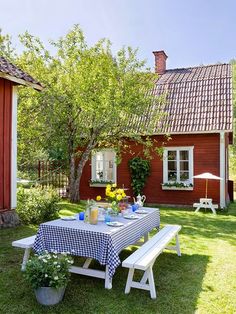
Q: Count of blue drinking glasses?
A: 3